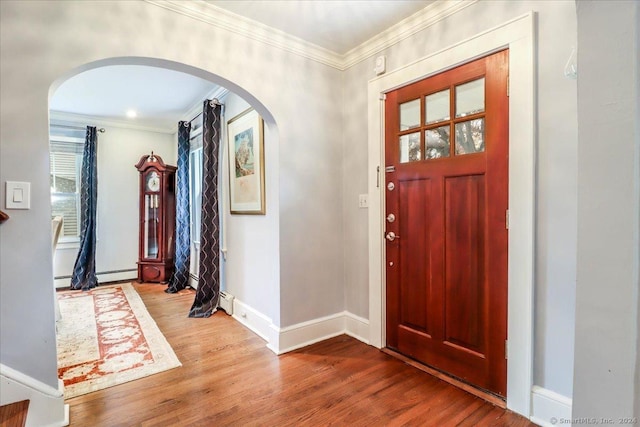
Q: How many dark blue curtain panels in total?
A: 3